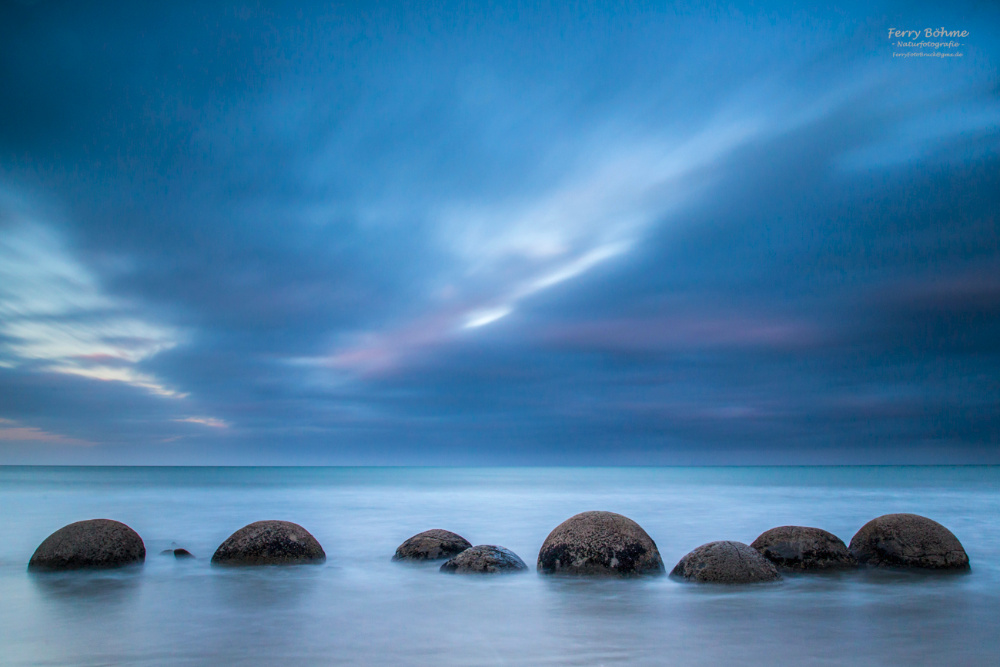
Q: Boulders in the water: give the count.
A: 8